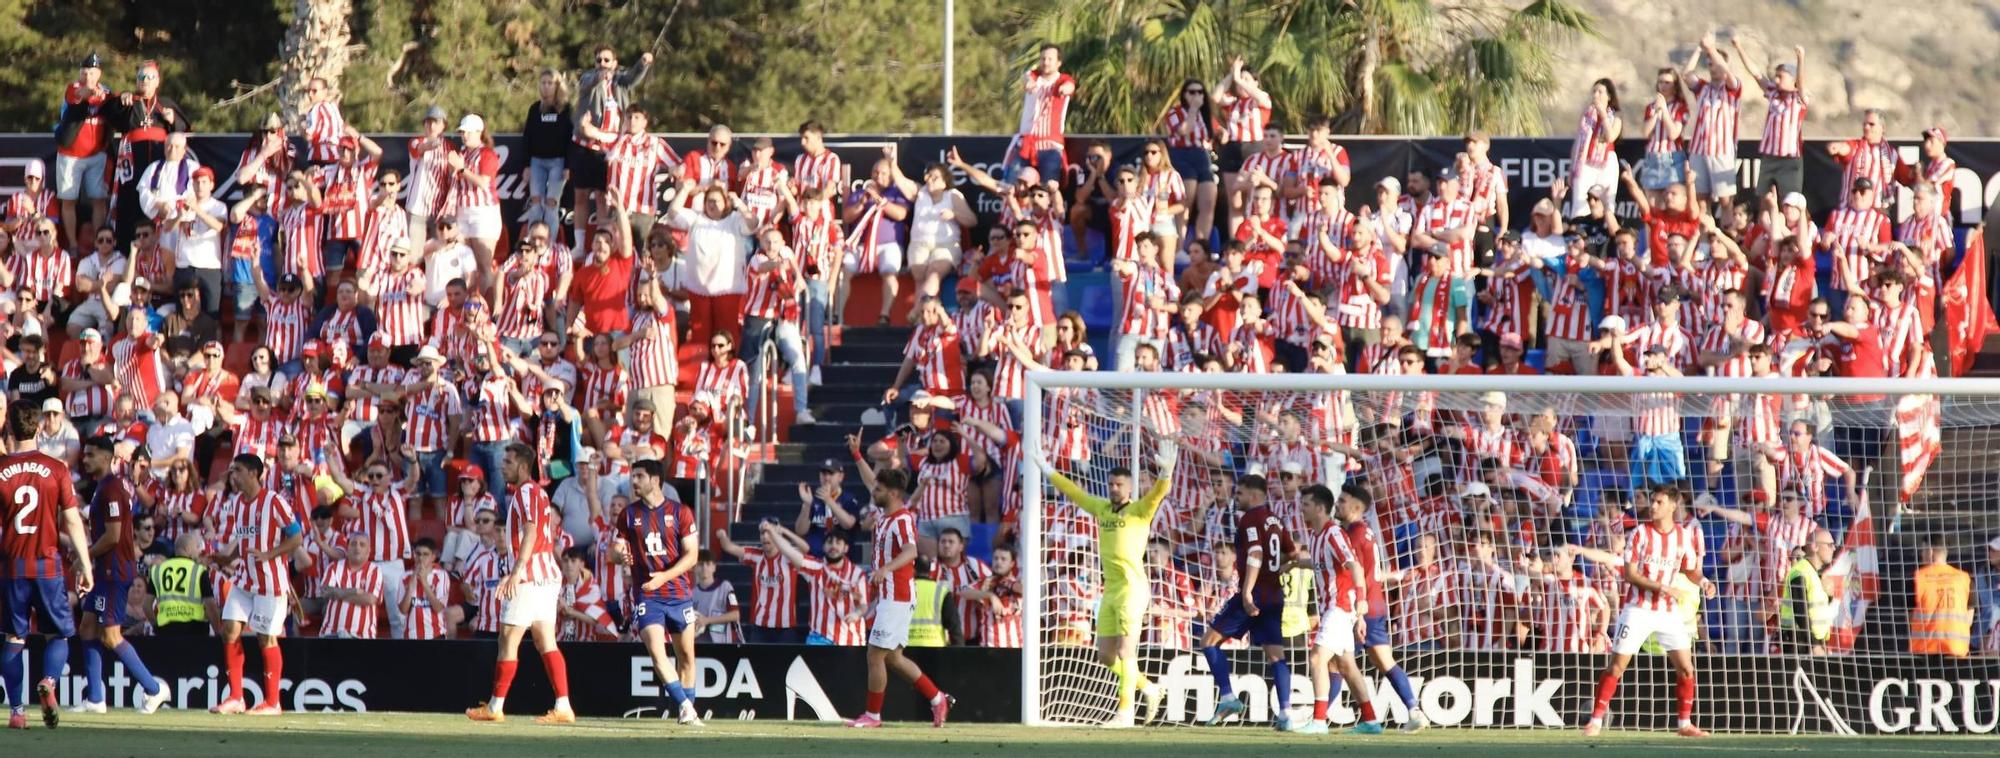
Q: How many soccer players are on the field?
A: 11